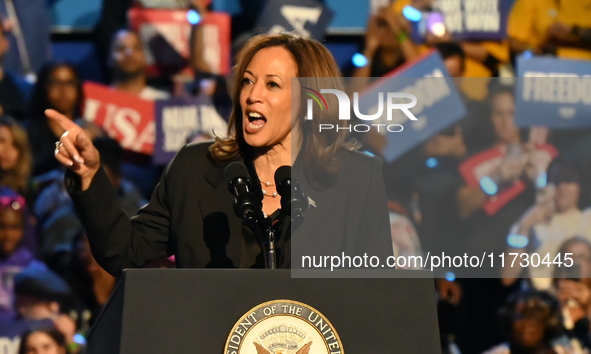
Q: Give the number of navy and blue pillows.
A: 0